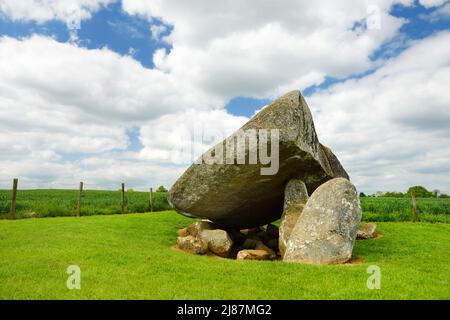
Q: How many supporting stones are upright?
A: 2